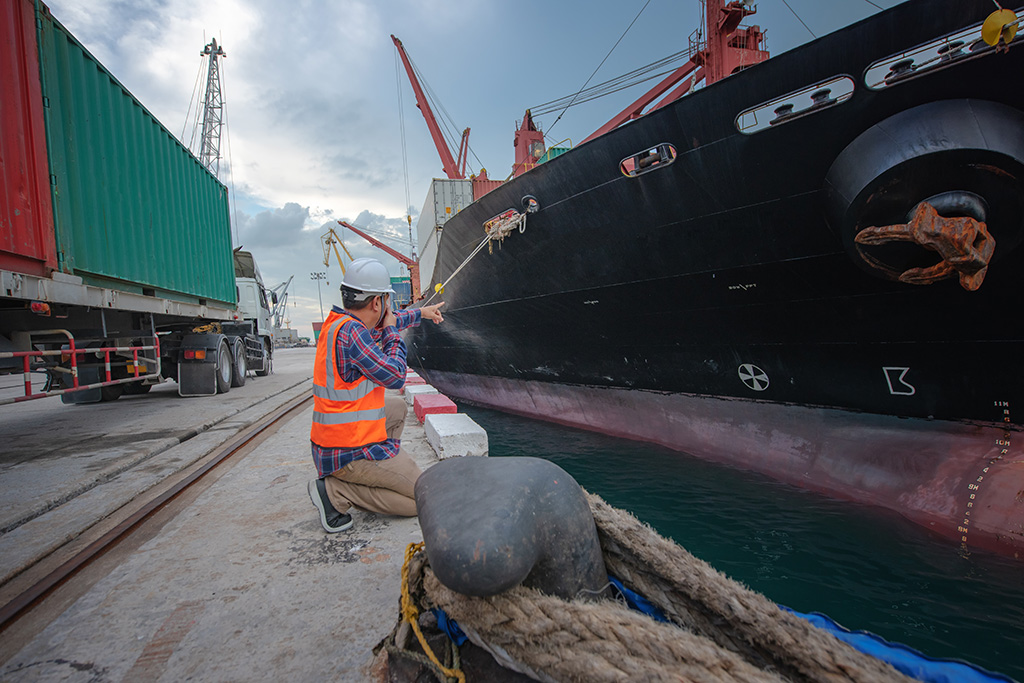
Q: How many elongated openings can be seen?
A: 4